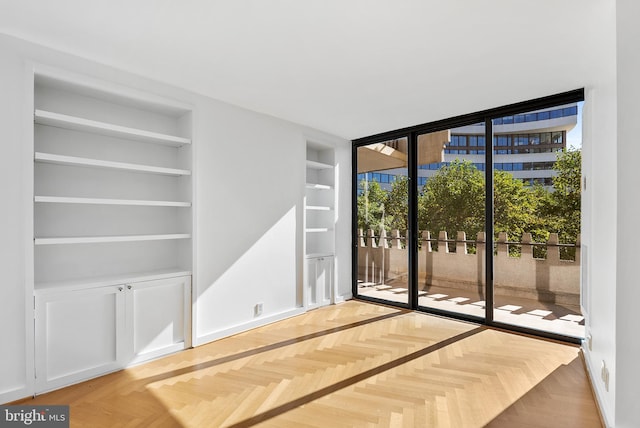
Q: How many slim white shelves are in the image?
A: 8